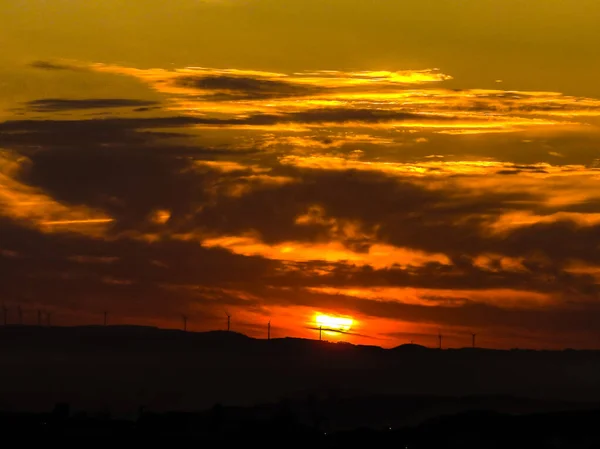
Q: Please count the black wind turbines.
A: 11